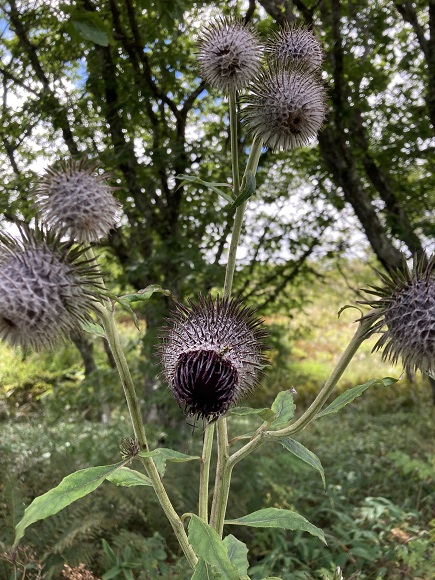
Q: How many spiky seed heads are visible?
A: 7